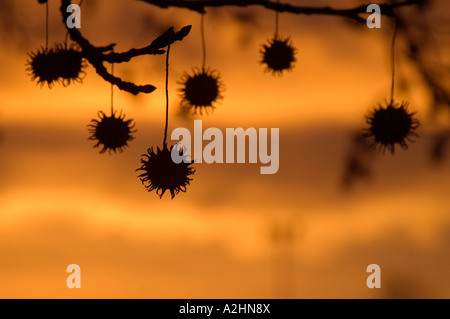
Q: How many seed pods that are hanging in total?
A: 7